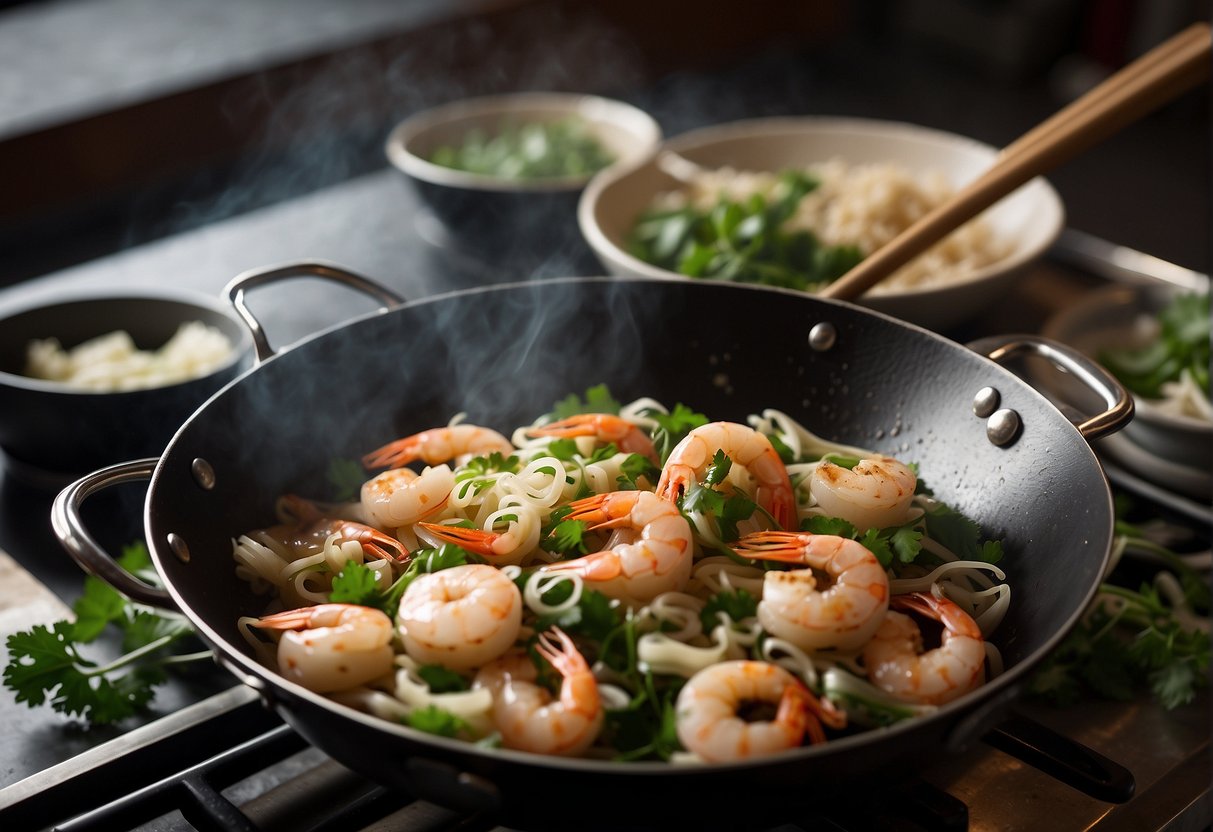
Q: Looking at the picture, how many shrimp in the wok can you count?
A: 14